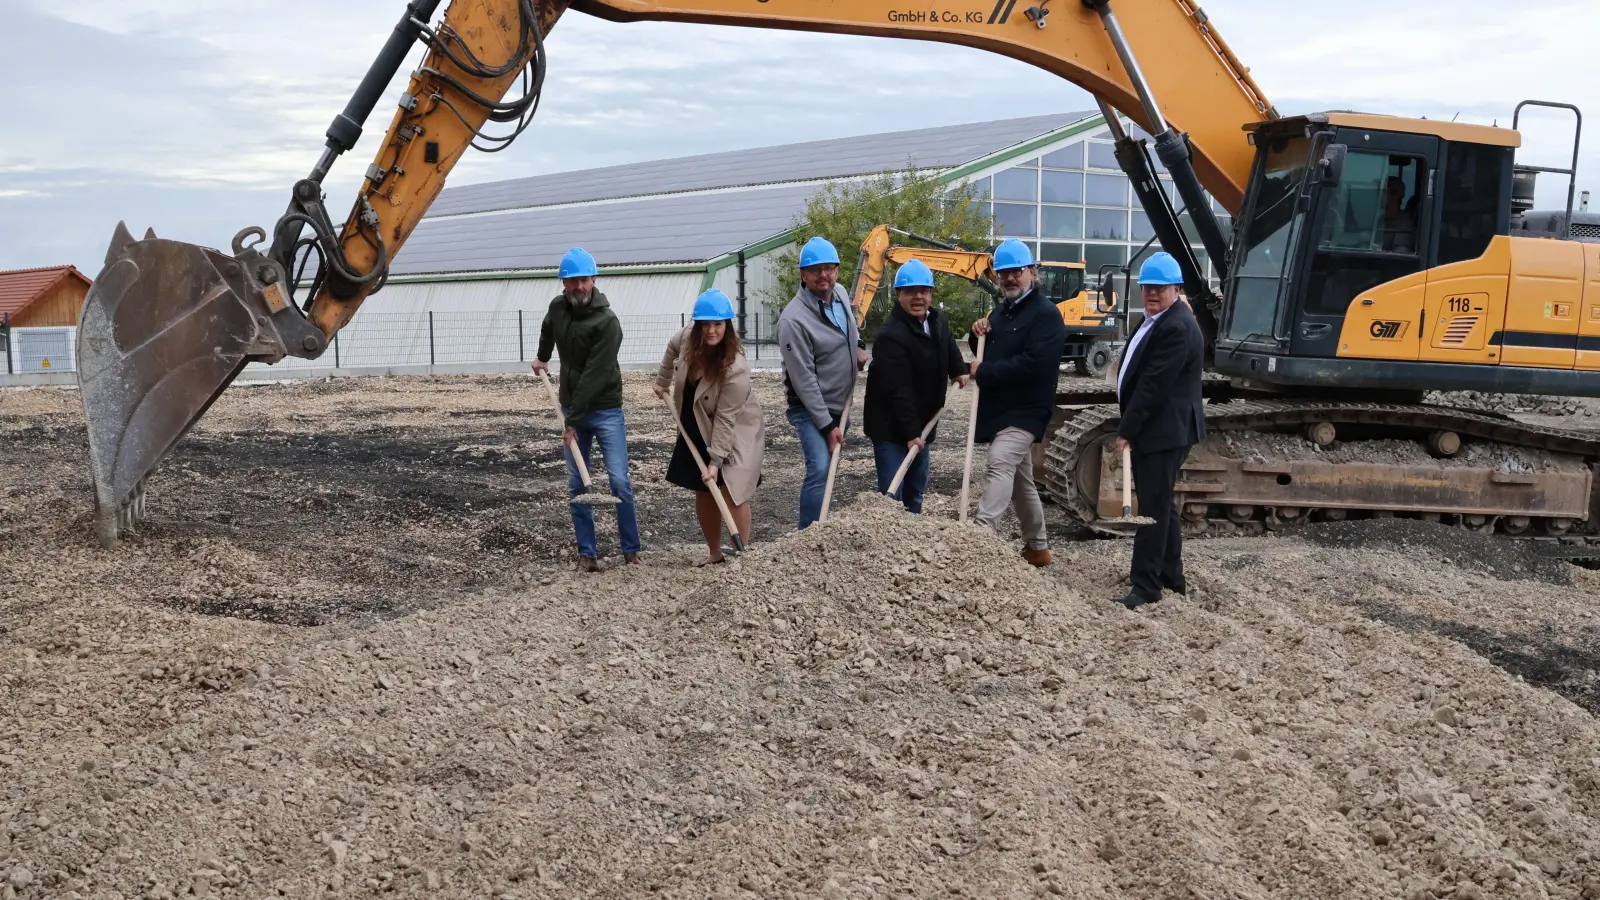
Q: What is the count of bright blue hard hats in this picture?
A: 6